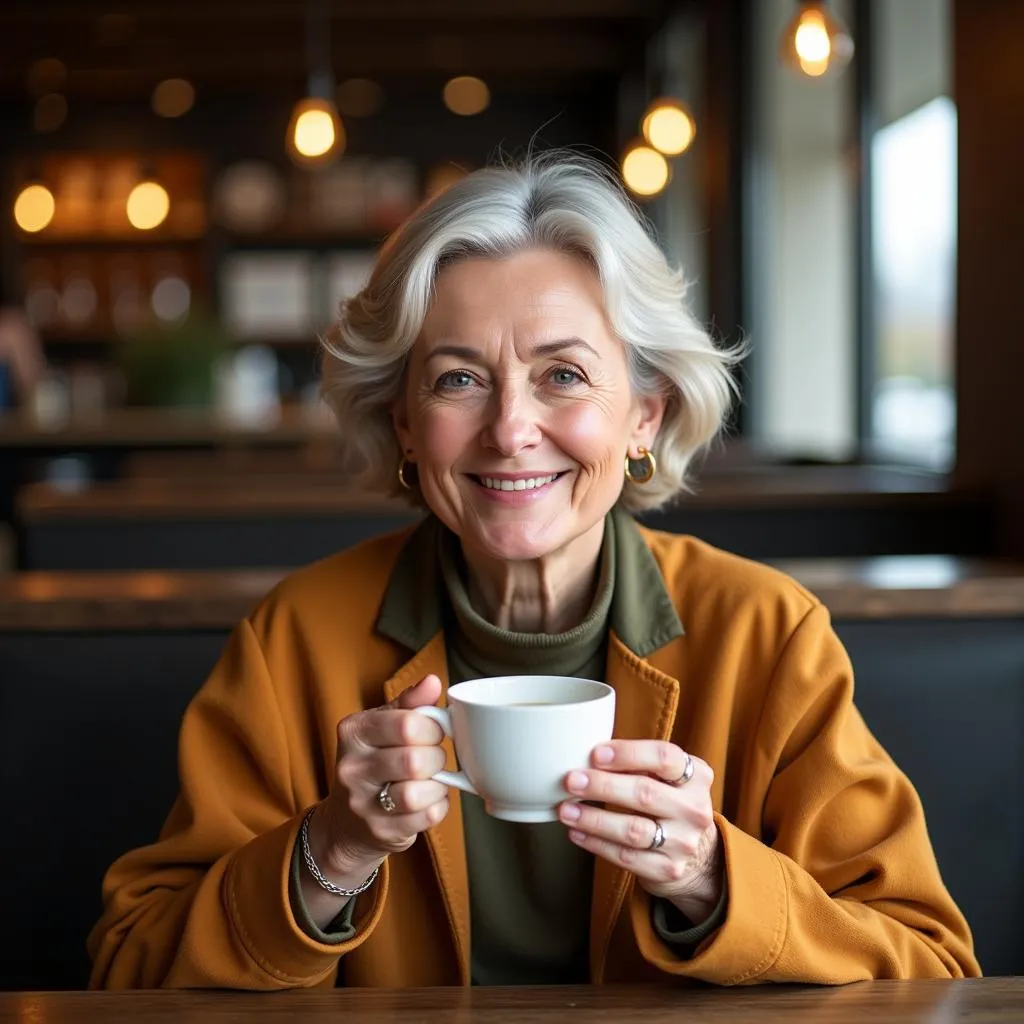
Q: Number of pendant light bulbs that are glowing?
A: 6